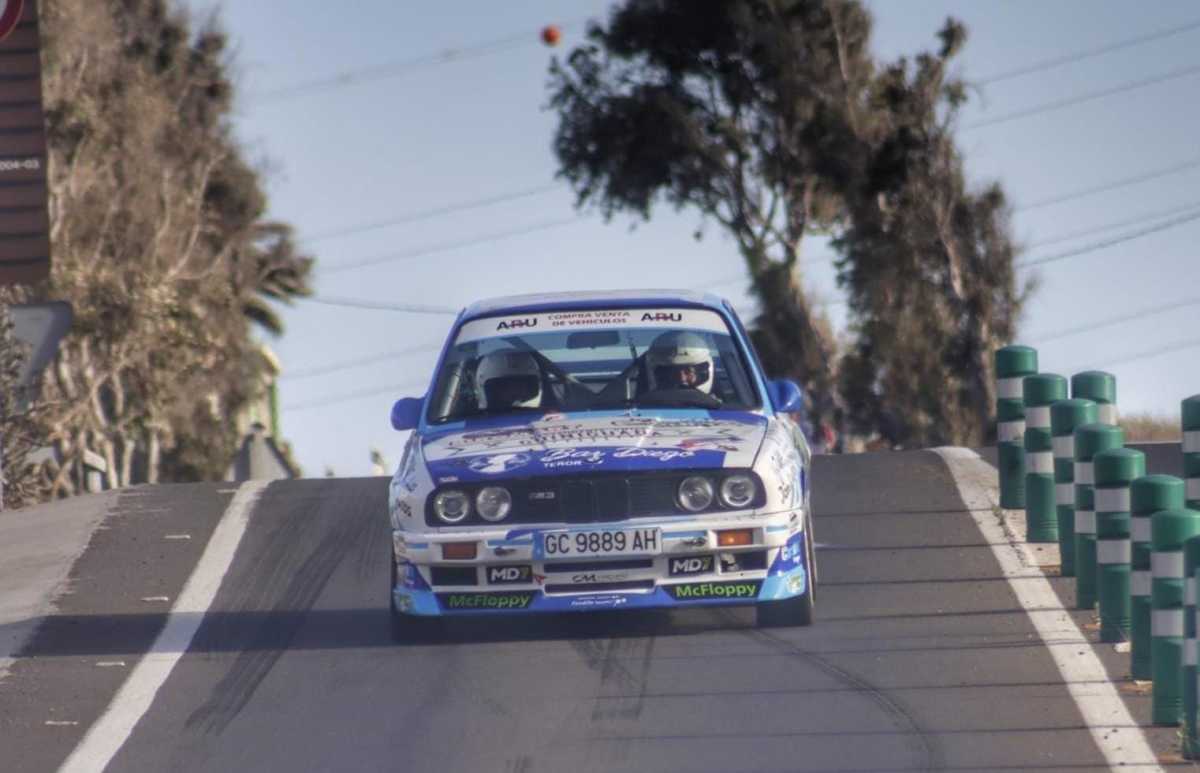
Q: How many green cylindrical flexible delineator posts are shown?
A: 10